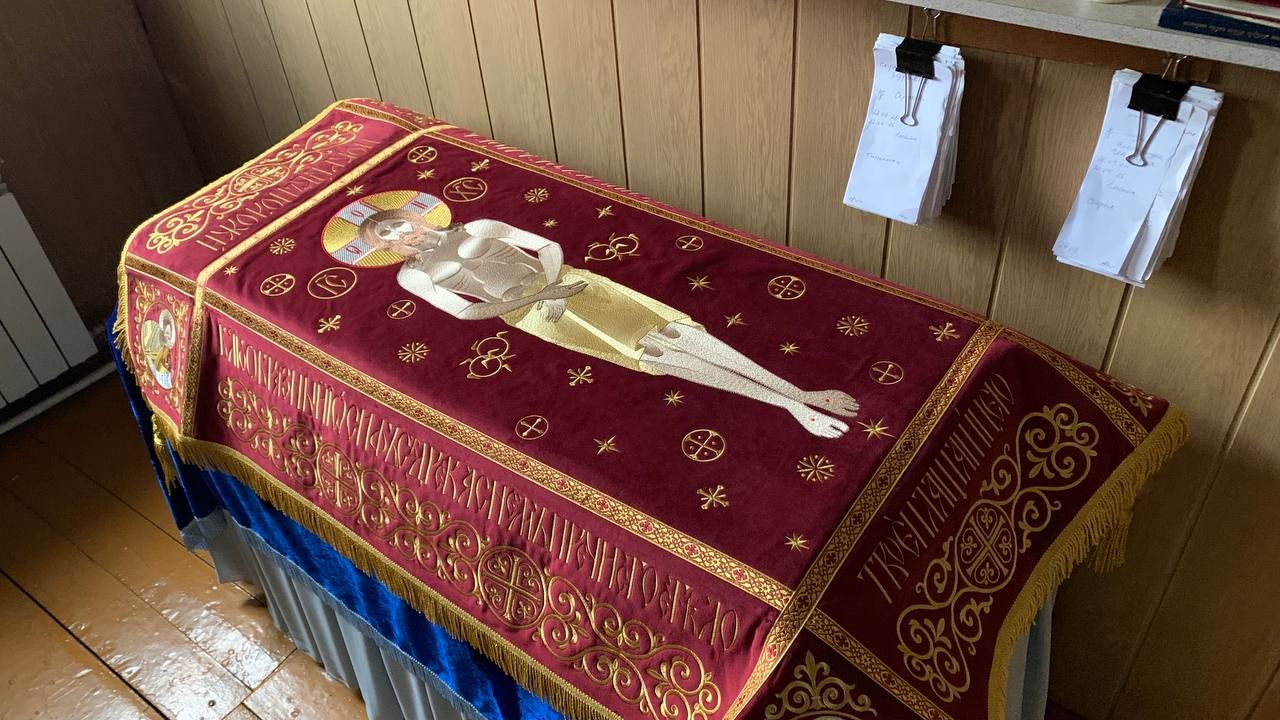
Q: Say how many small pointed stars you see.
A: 12